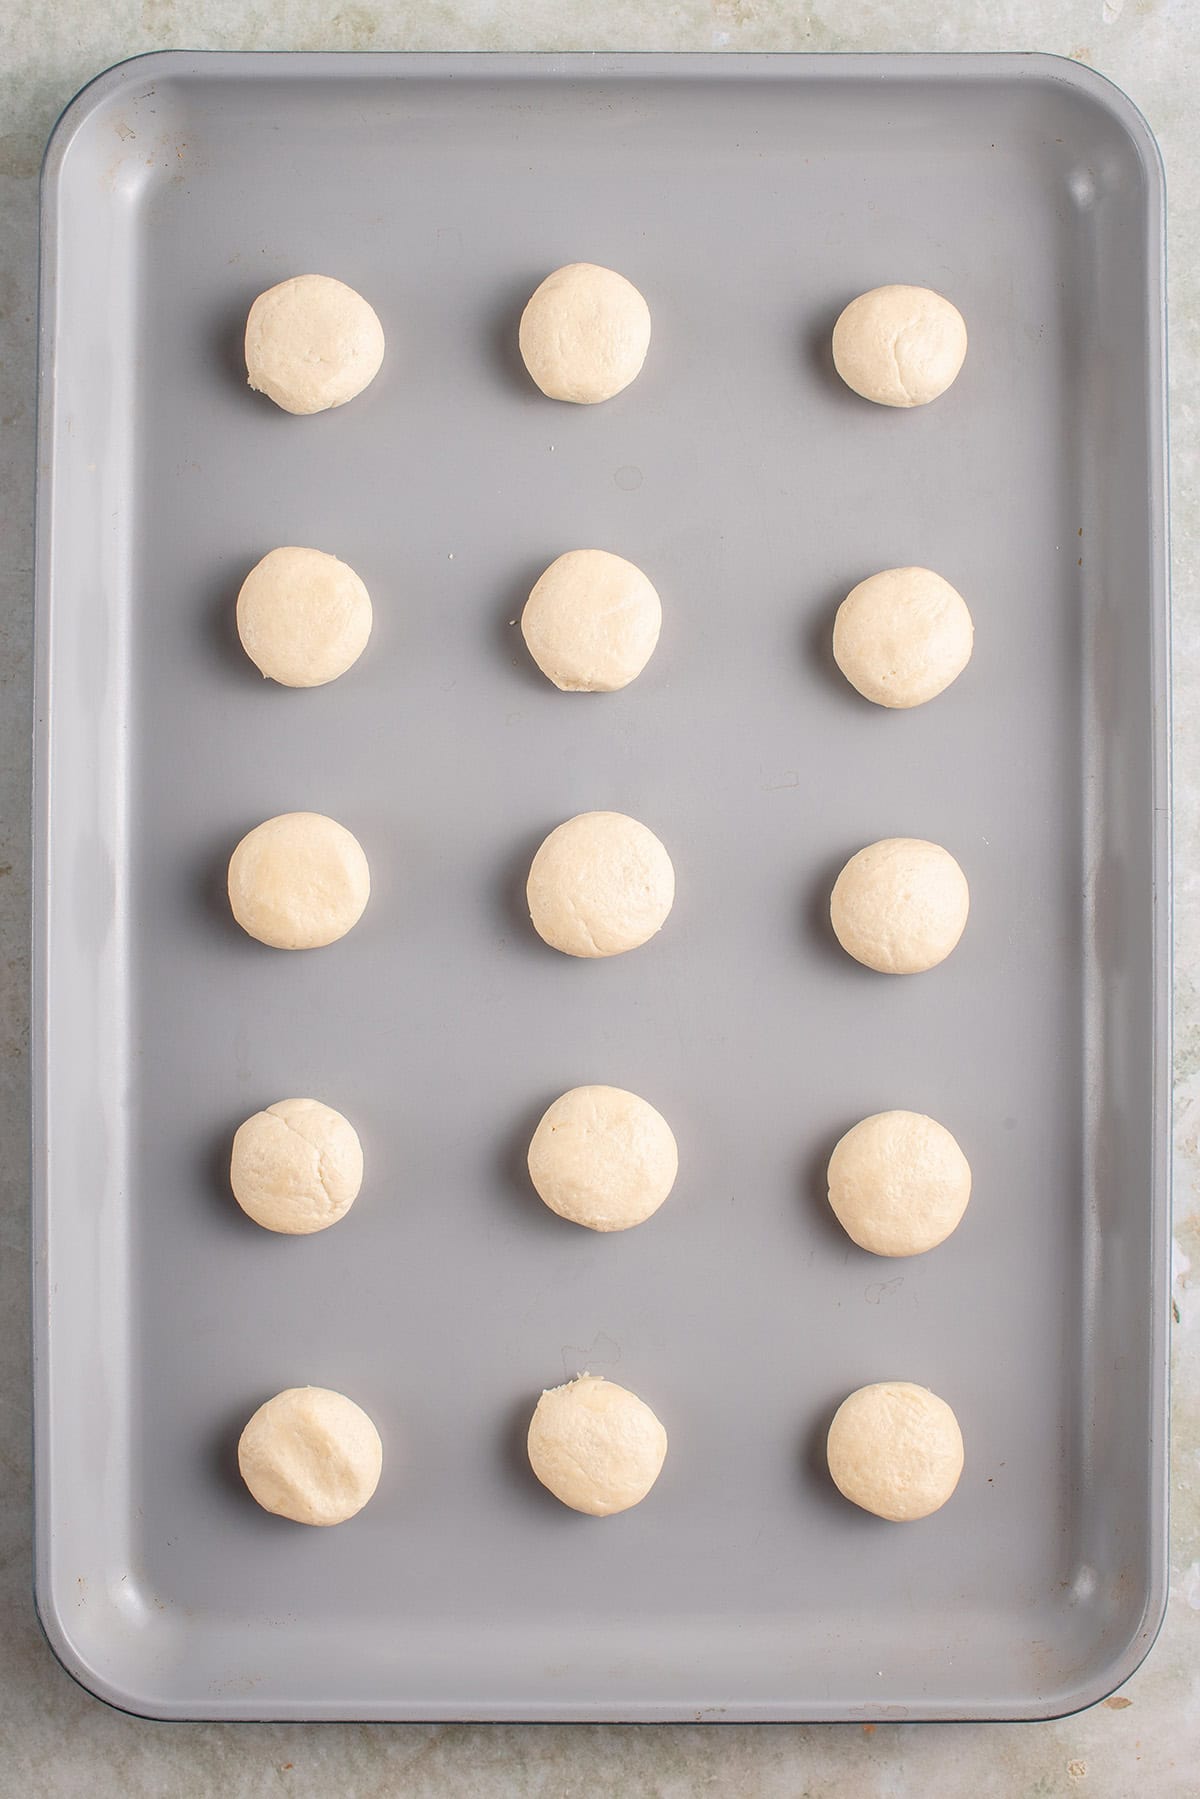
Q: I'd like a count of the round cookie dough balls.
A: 15